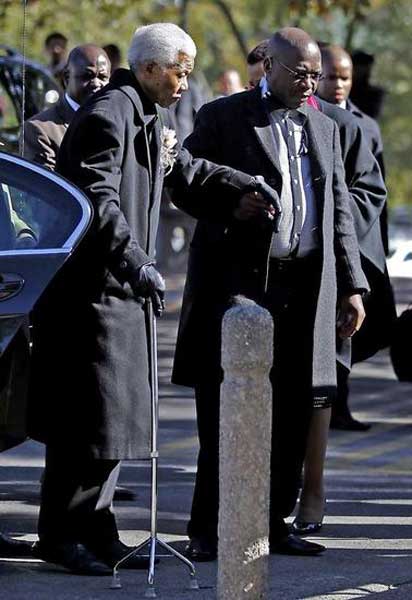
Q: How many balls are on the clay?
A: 0